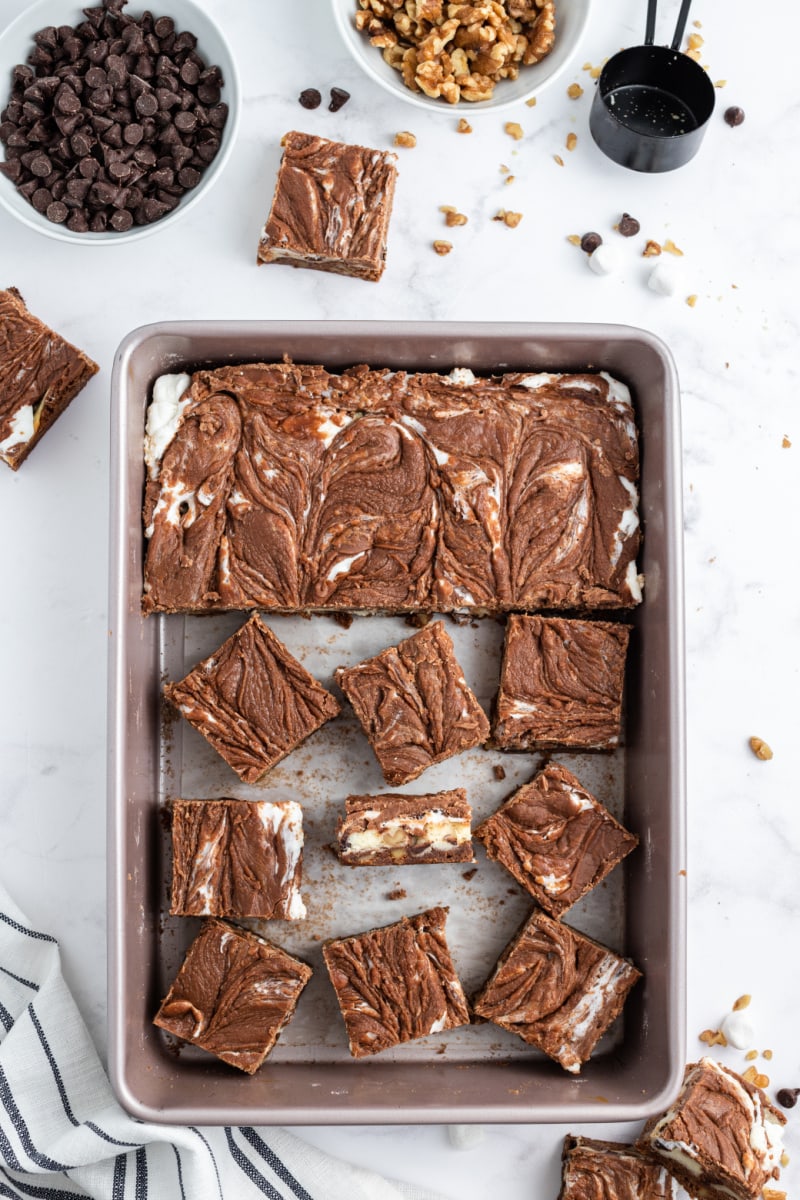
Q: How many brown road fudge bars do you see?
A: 13